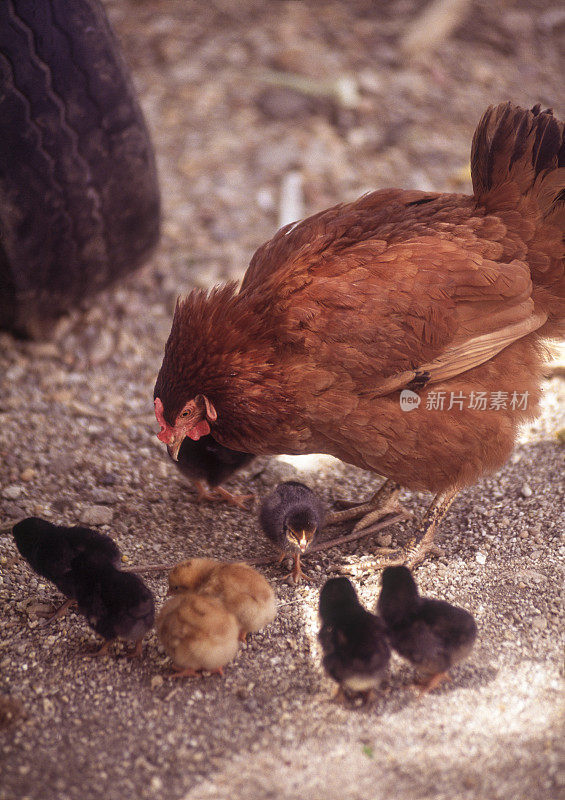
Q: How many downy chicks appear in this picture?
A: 8